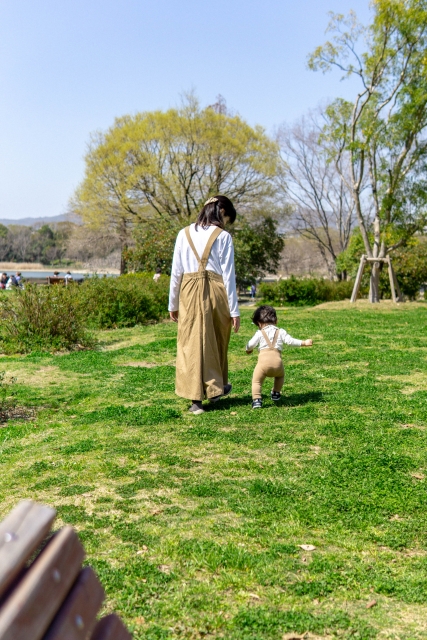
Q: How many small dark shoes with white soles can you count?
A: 2